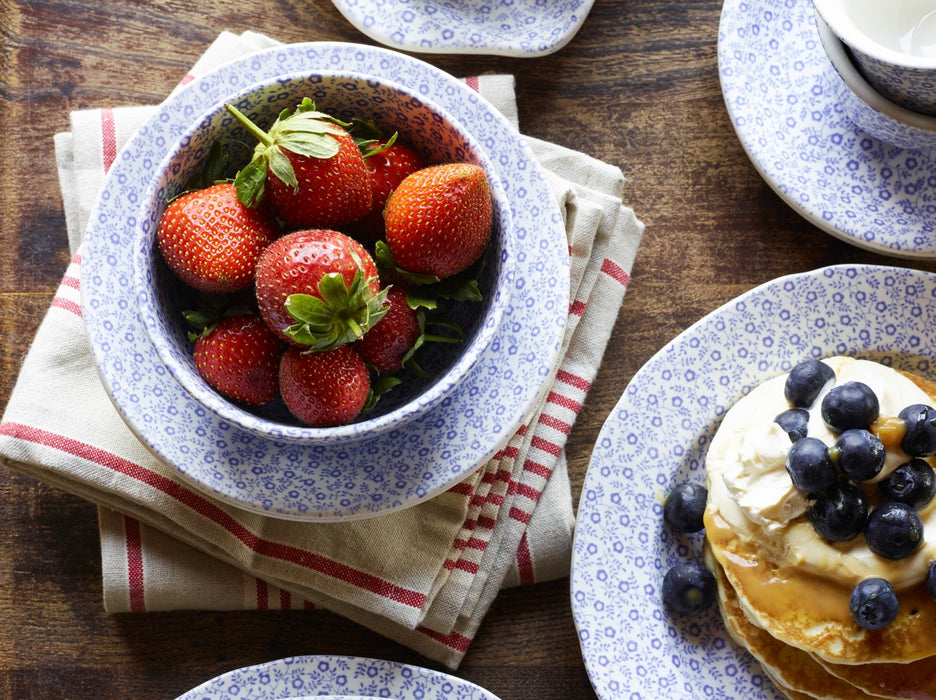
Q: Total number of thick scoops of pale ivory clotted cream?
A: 1